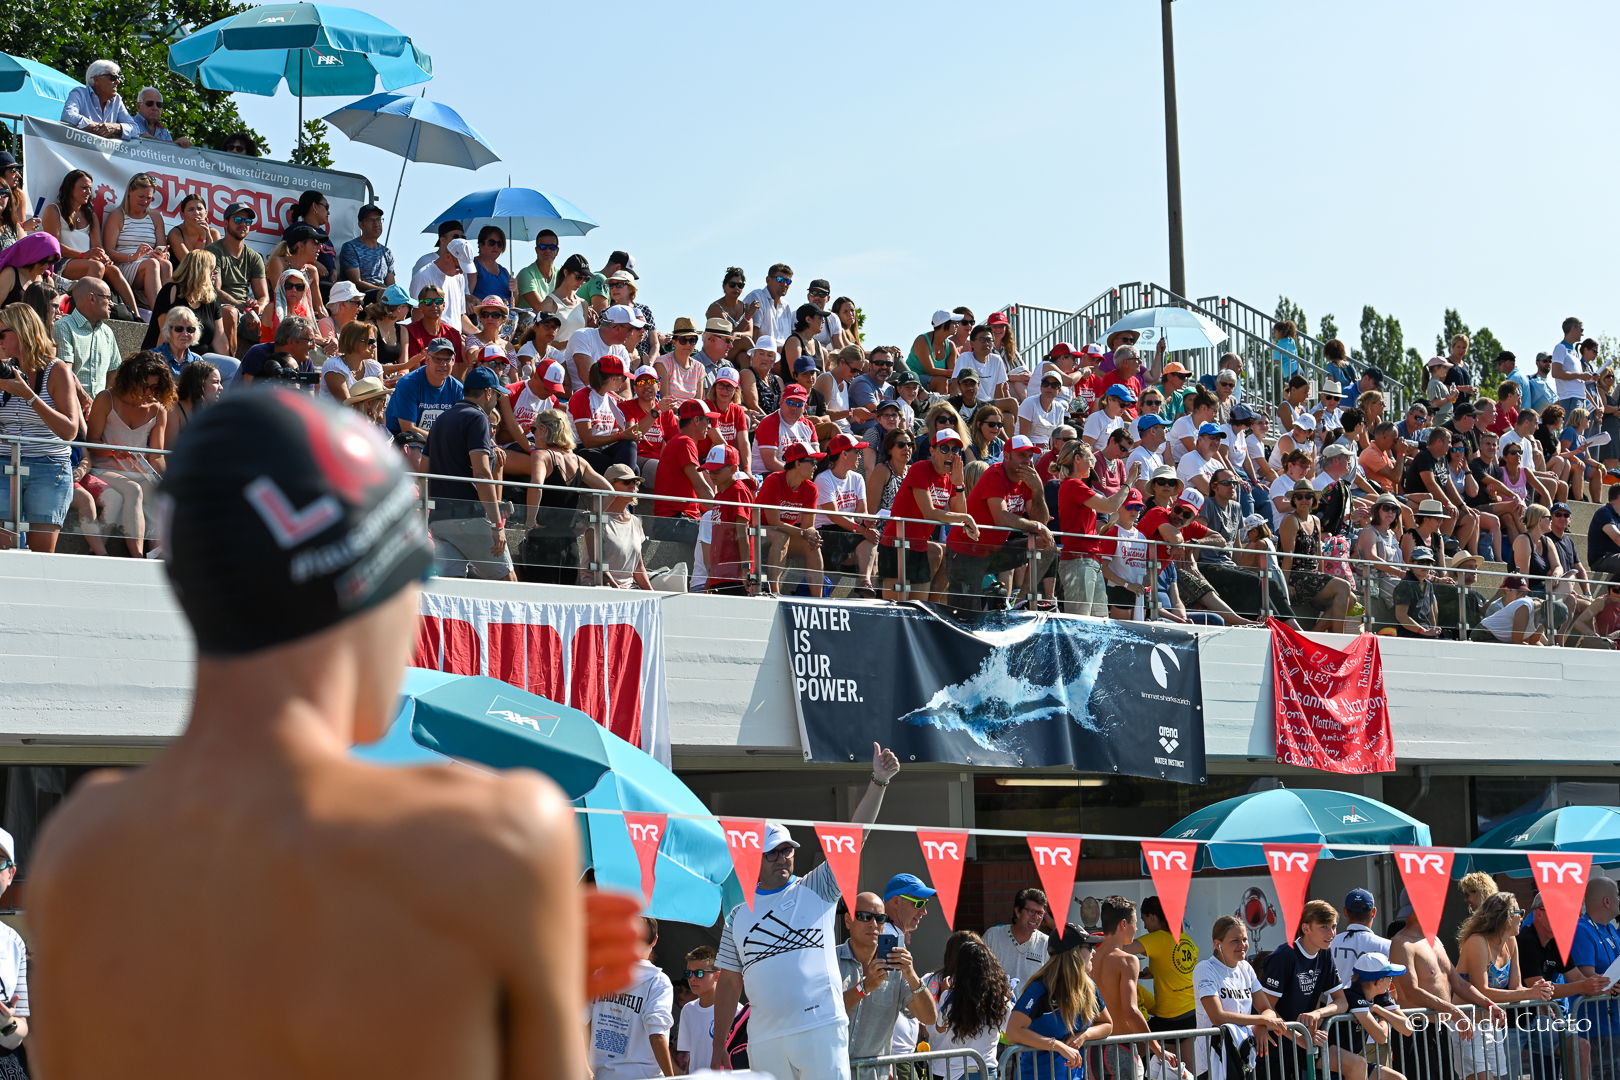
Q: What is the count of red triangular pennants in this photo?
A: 9